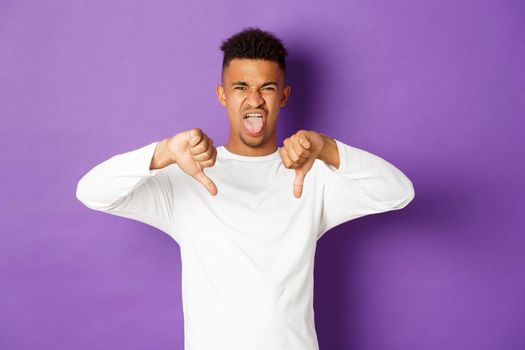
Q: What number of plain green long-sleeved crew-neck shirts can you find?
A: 0